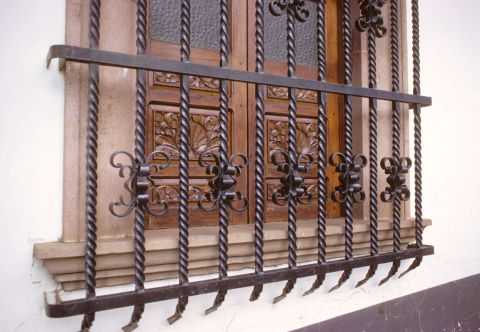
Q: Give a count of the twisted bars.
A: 11